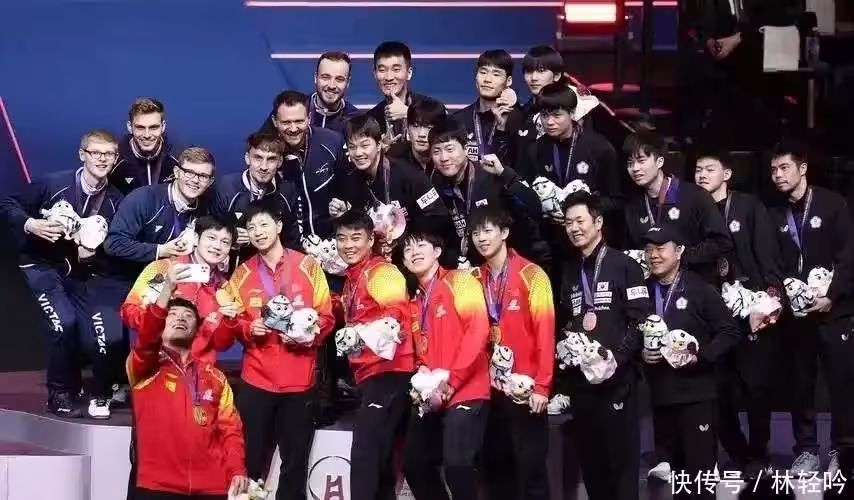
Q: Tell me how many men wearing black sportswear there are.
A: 12